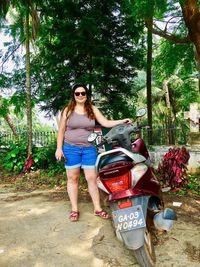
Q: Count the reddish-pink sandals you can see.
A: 2